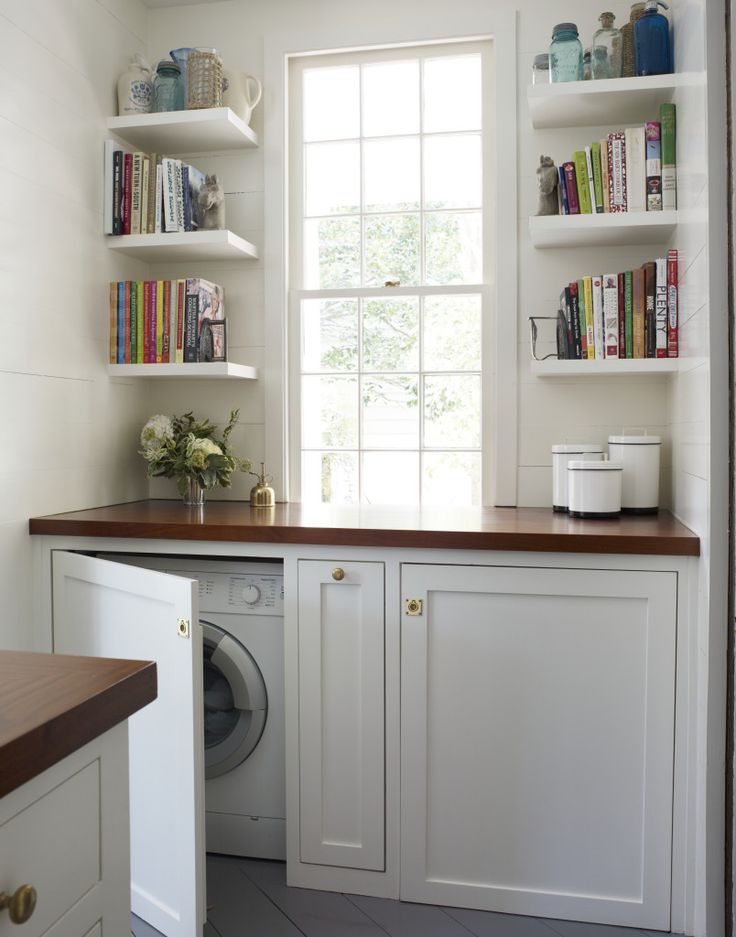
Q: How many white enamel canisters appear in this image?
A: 3